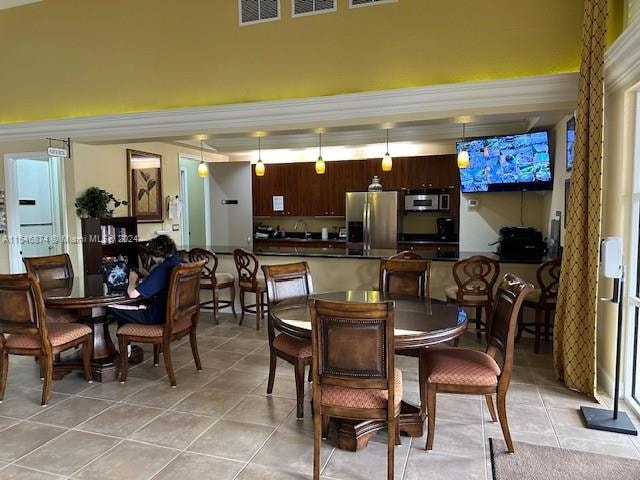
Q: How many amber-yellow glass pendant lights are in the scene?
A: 5